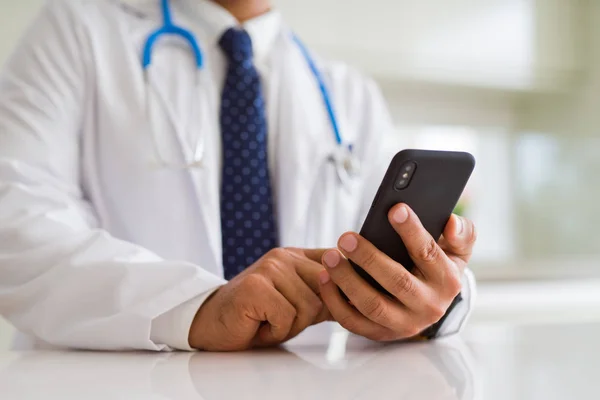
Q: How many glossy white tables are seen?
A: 1